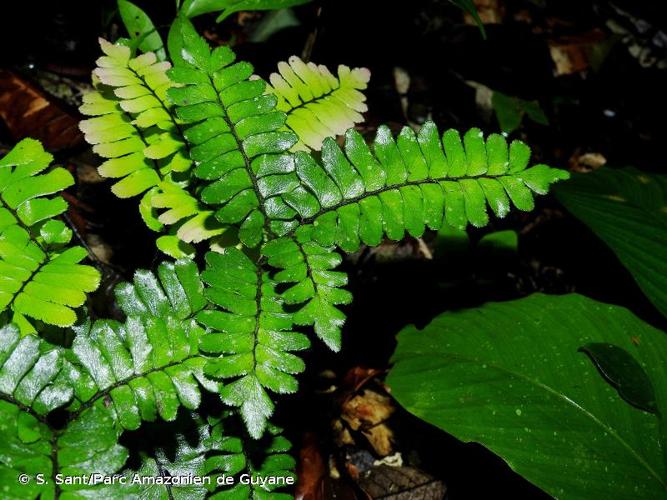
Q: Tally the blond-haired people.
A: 0